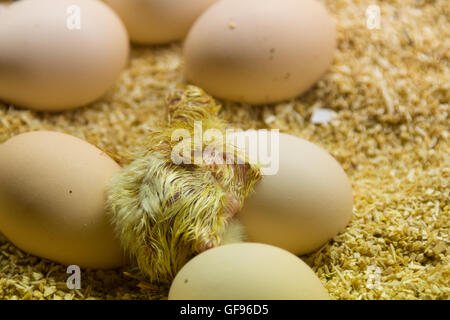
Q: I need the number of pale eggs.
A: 6